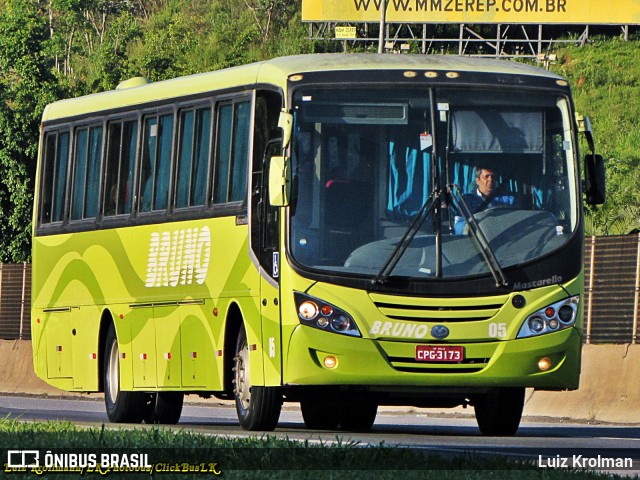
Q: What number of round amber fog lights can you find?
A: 2